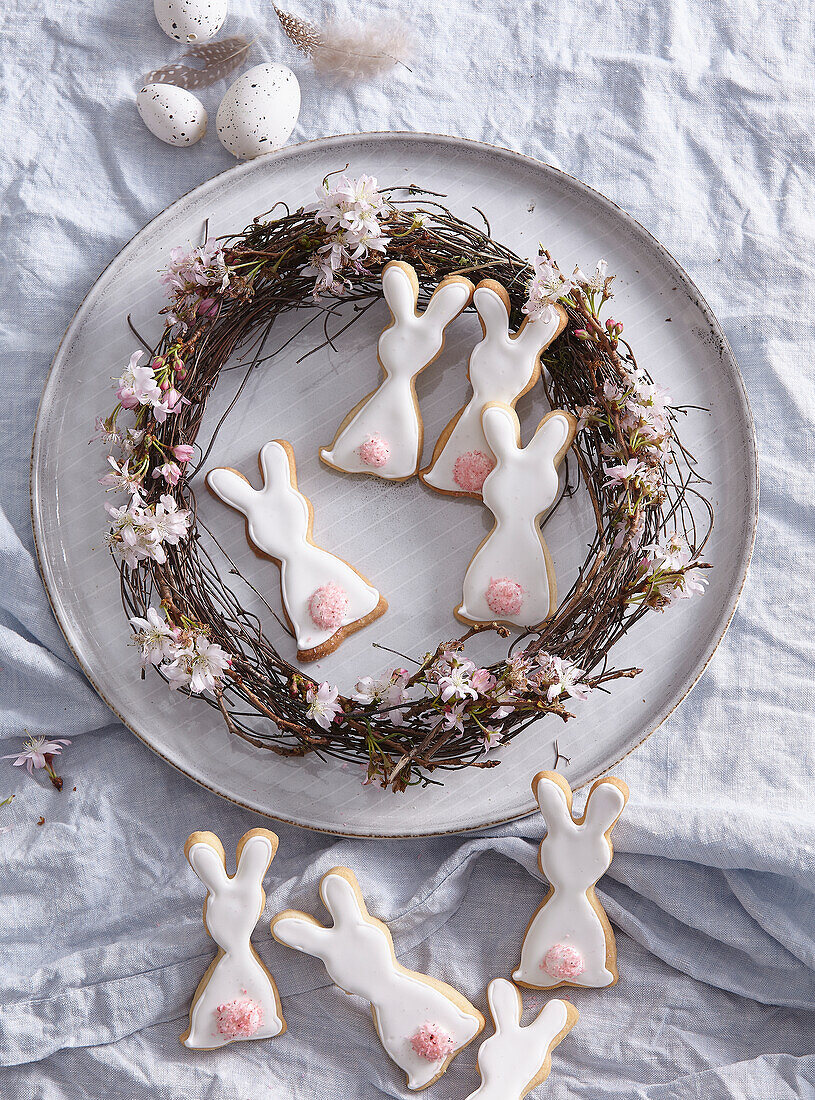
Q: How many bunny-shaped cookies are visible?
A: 8